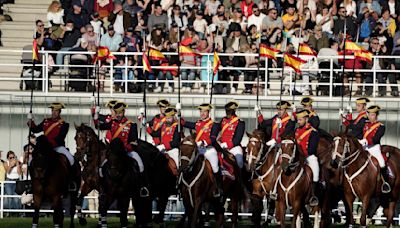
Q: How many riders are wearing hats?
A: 12